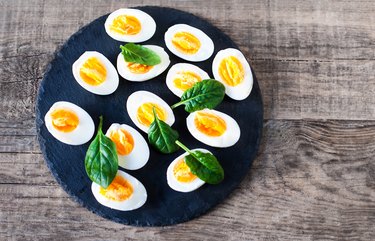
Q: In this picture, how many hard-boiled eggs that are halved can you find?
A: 12